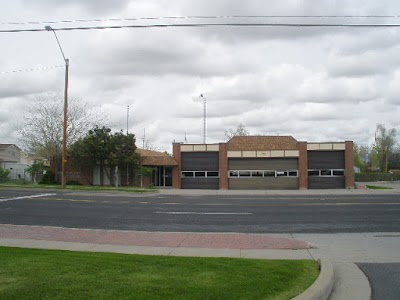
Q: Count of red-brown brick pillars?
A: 4